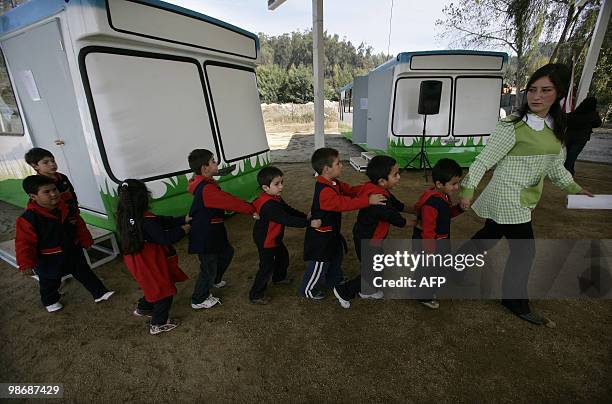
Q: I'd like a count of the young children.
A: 8